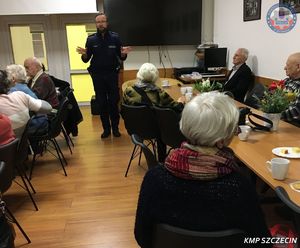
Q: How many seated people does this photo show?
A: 8